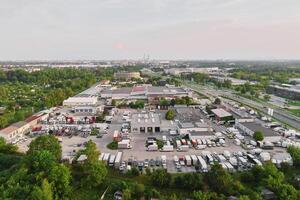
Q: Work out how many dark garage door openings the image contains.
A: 3